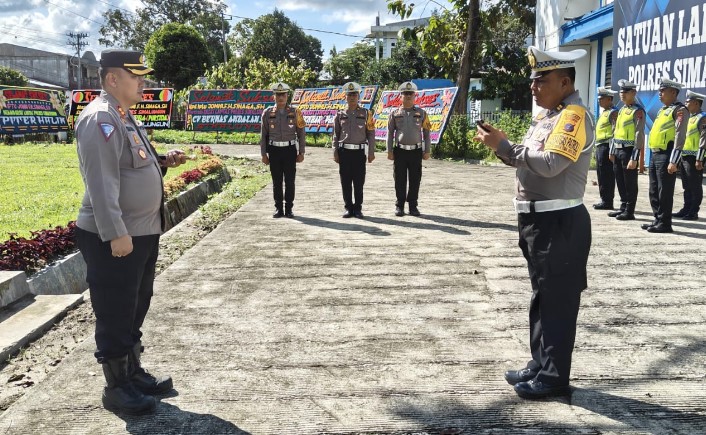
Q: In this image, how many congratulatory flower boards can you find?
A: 5